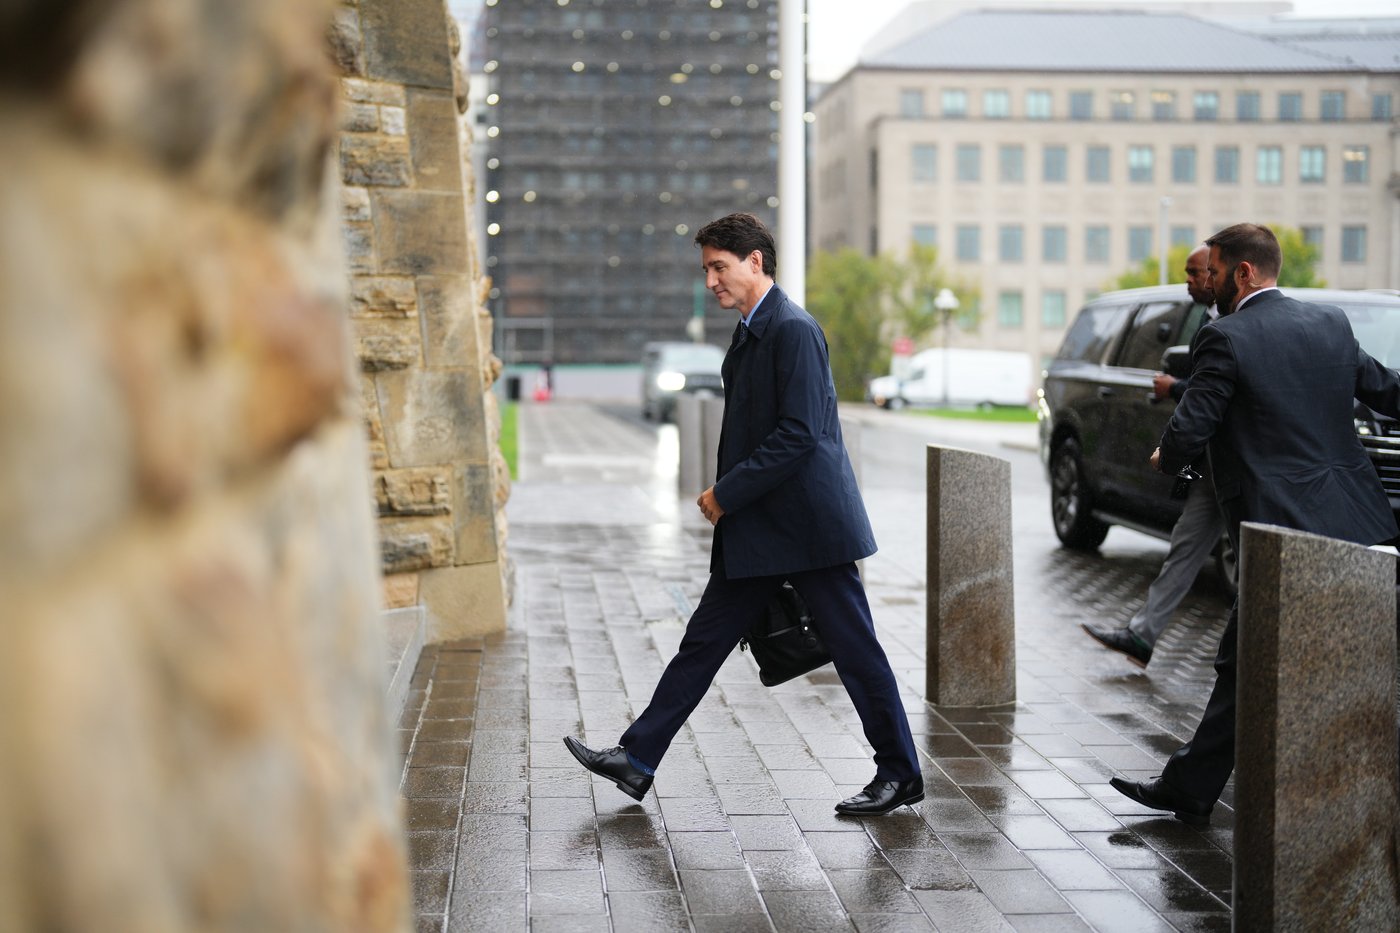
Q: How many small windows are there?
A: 12